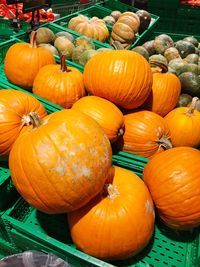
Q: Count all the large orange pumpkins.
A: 11